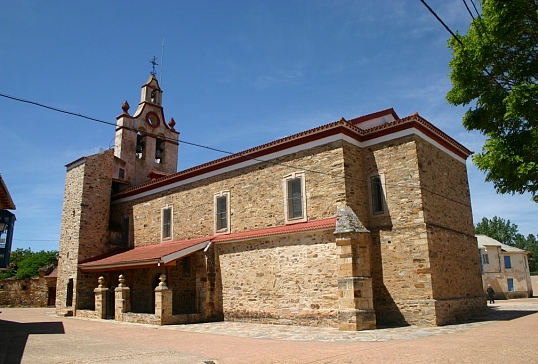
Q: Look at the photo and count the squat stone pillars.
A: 3